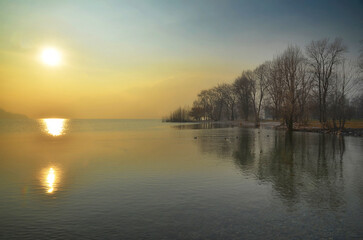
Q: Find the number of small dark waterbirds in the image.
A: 5